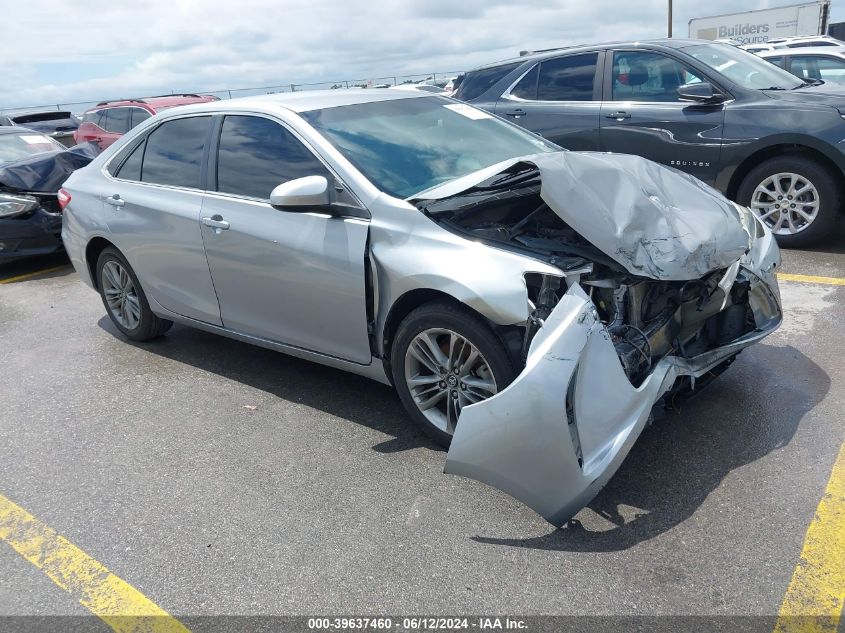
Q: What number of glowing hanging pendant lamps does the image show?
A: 0